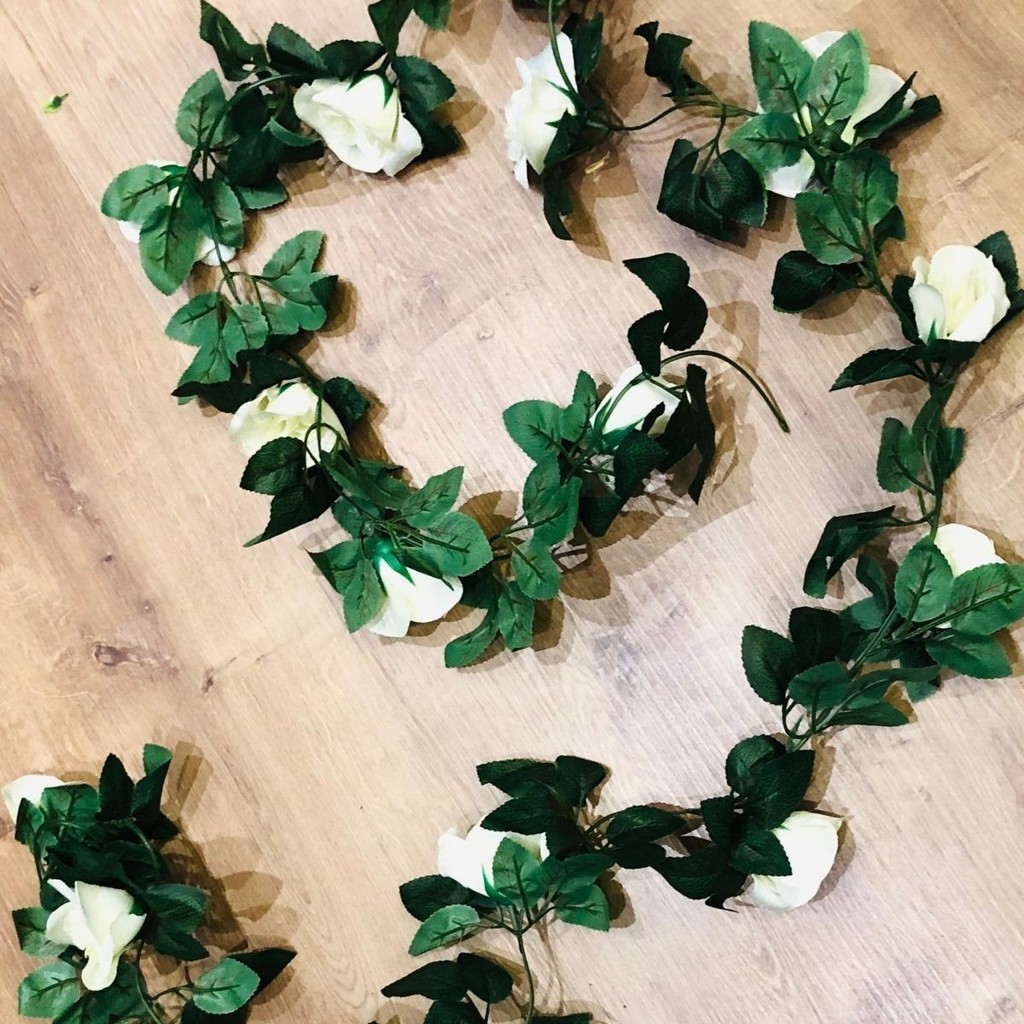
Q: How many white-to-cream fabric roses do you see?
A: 13